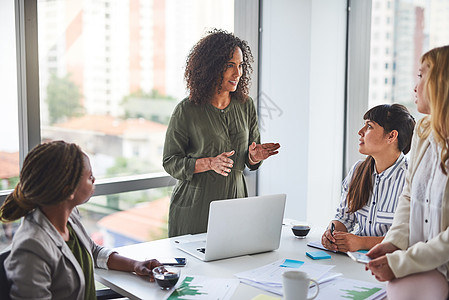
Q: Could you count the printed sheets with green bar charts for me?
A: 2